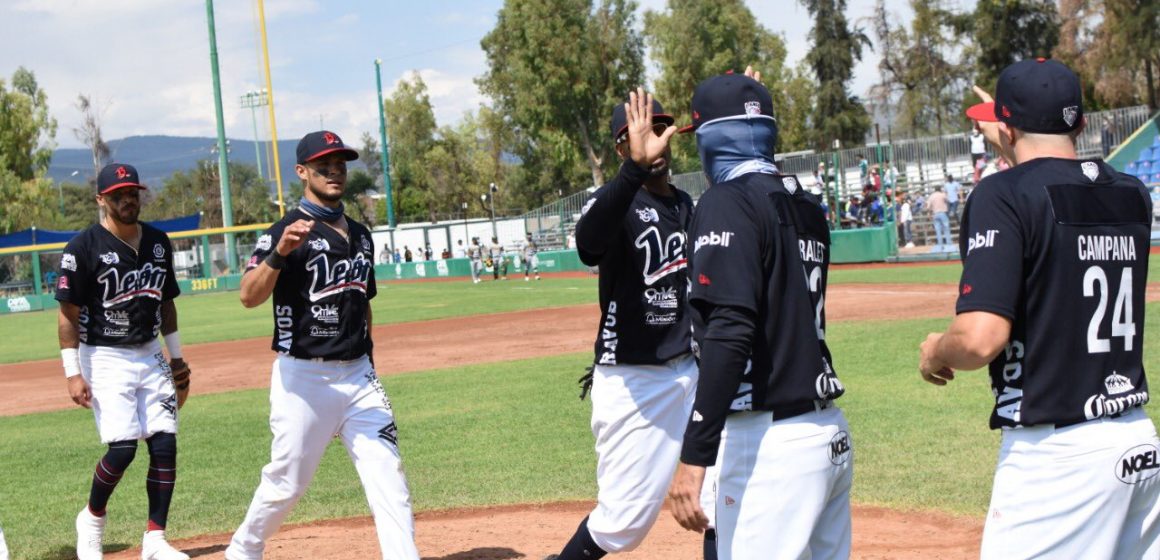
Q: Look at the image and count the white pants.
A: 5